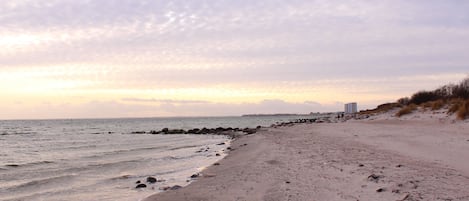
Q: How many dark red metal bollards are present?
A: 0